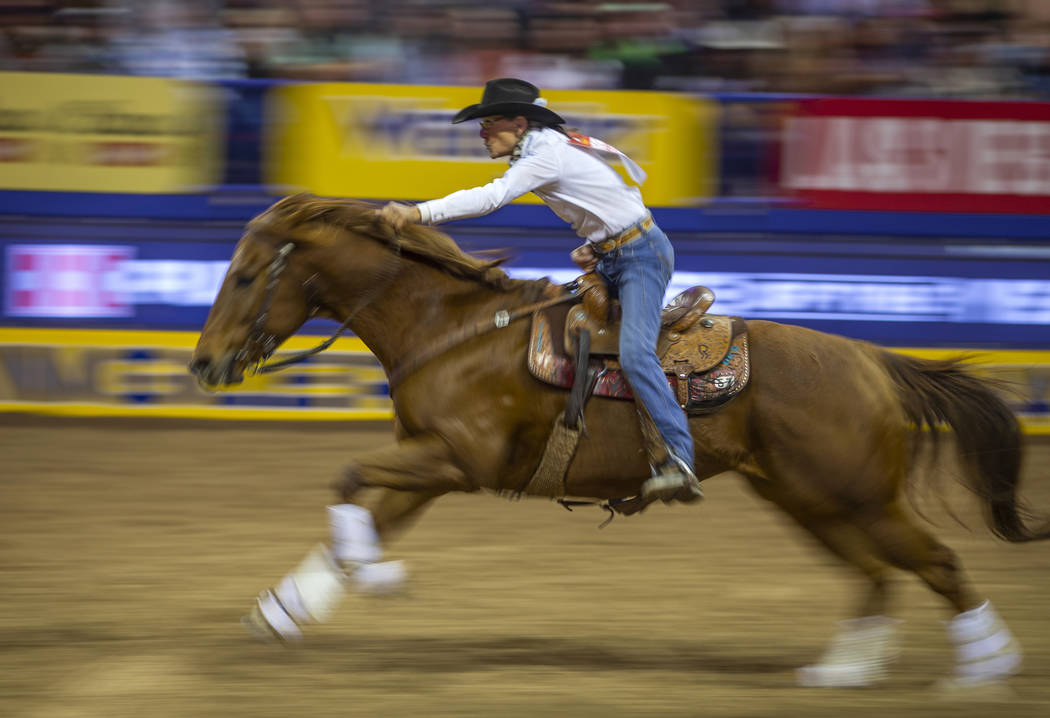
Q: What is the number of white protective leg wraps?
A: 4